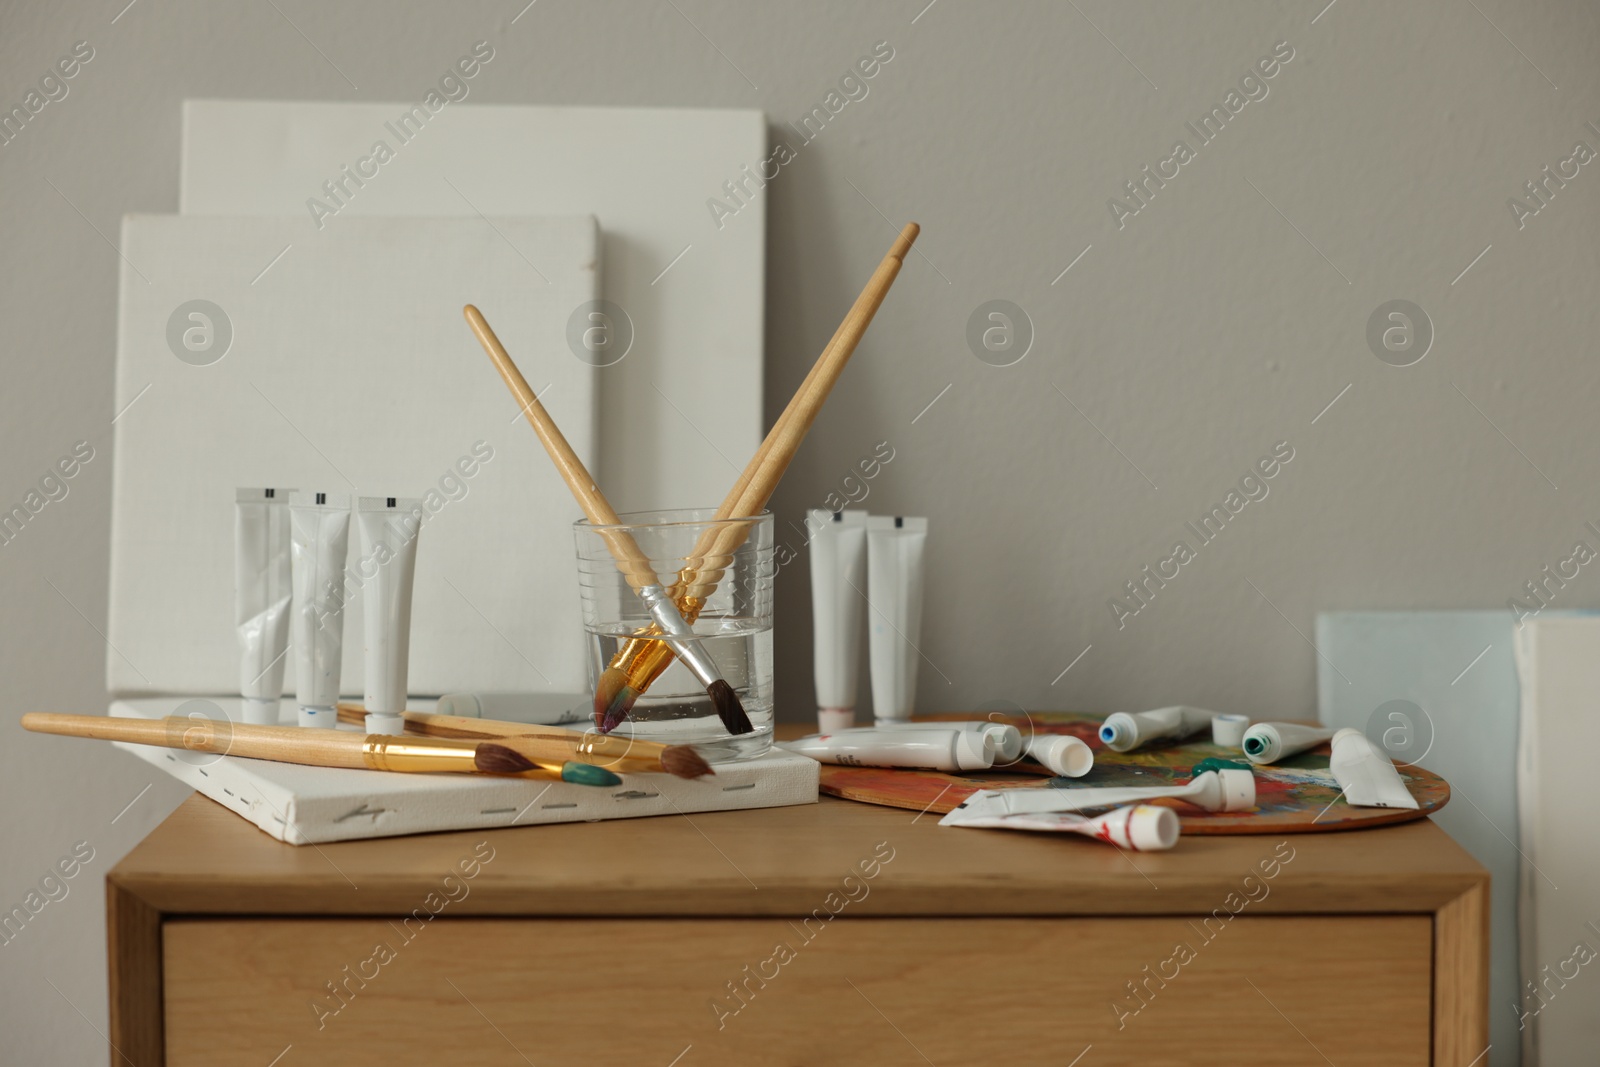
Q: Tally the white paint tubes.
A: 14